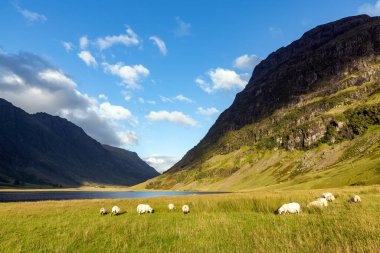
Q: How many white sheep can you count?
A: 9